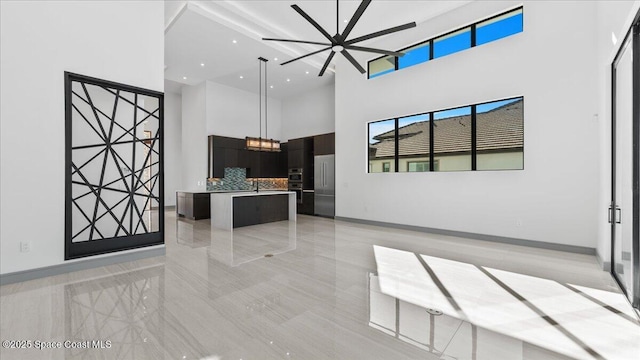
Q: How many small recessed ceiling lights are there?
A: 9